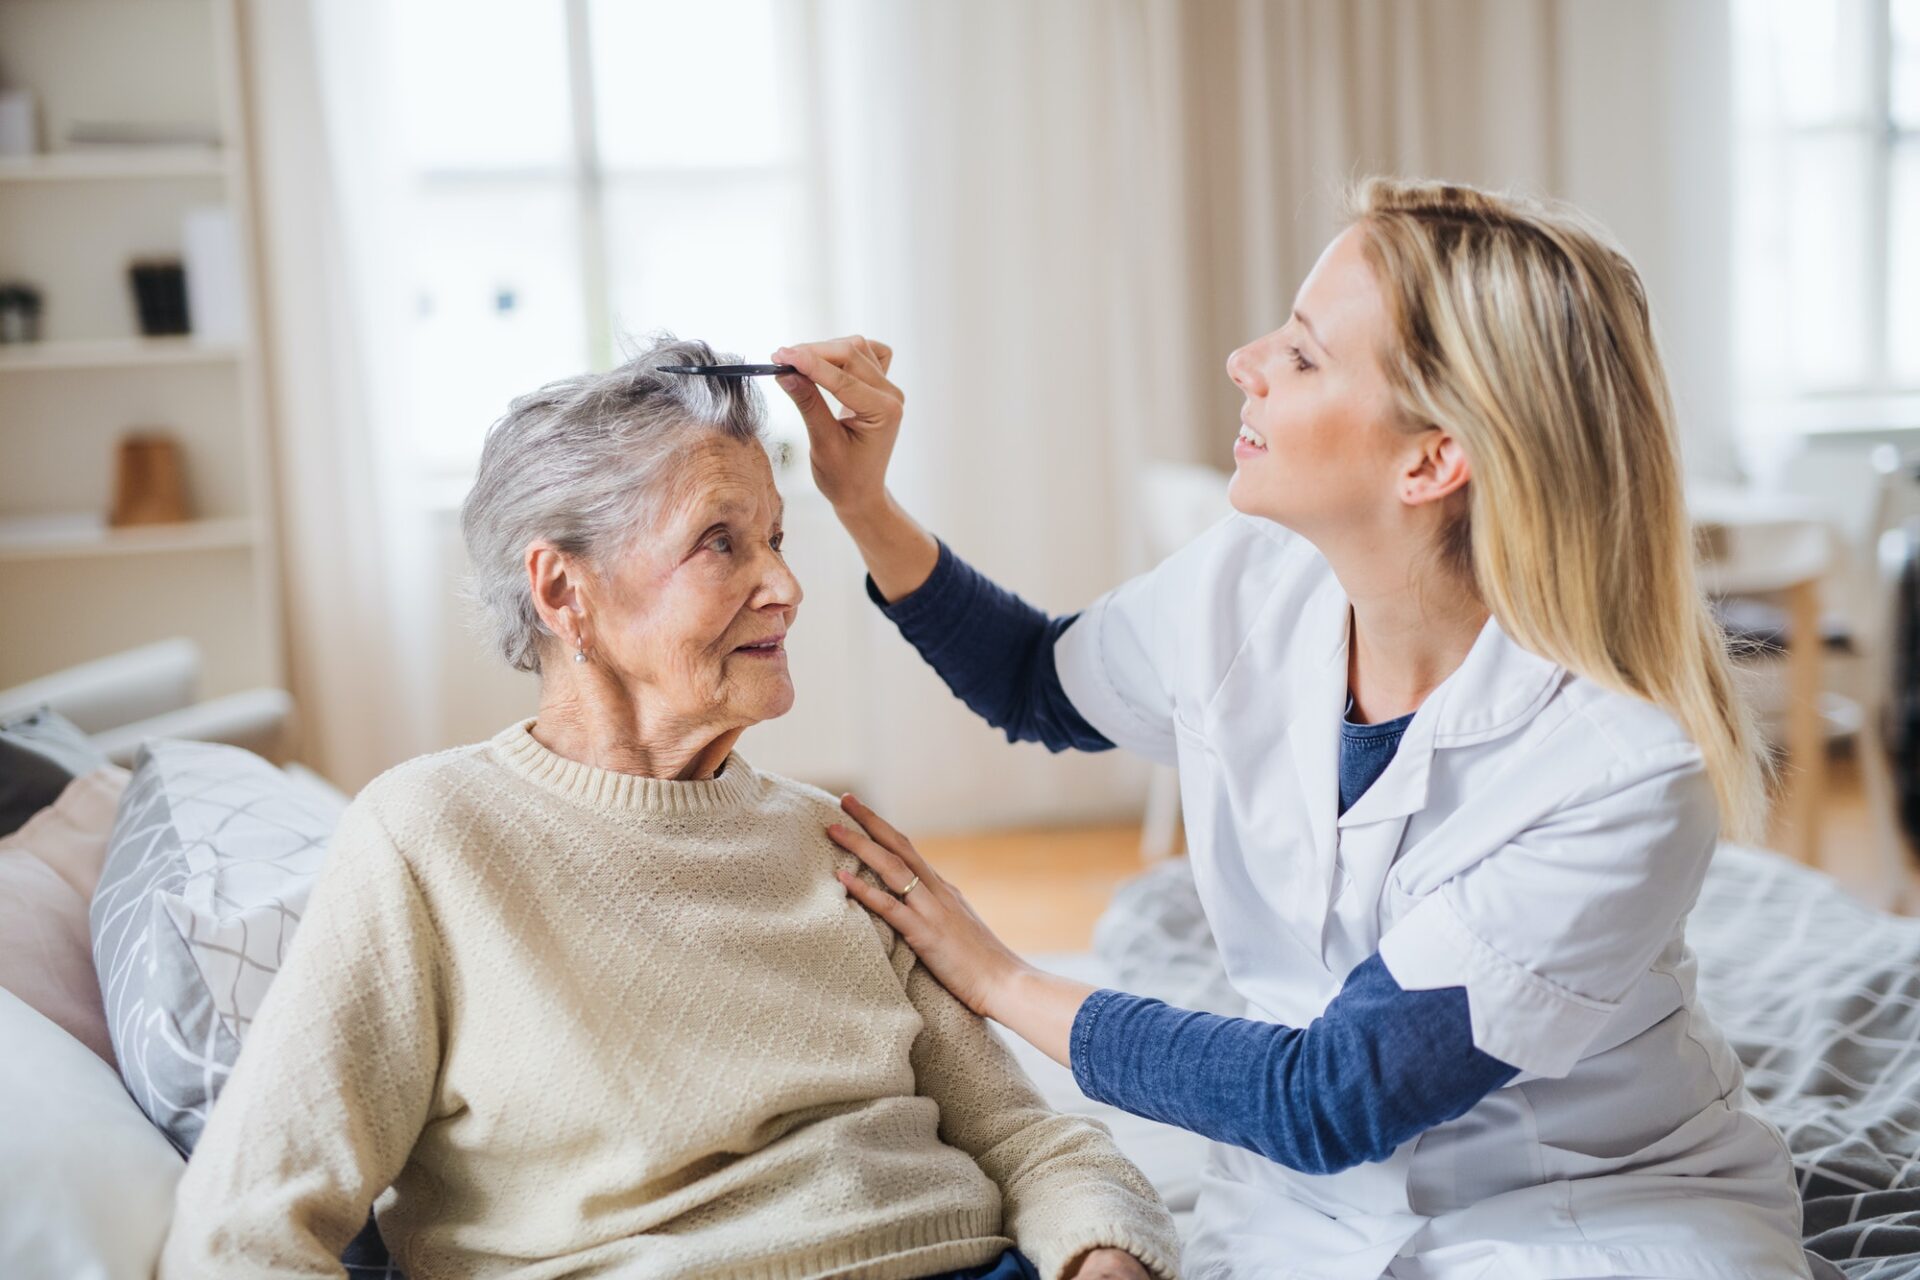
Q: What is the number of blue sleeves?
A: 2